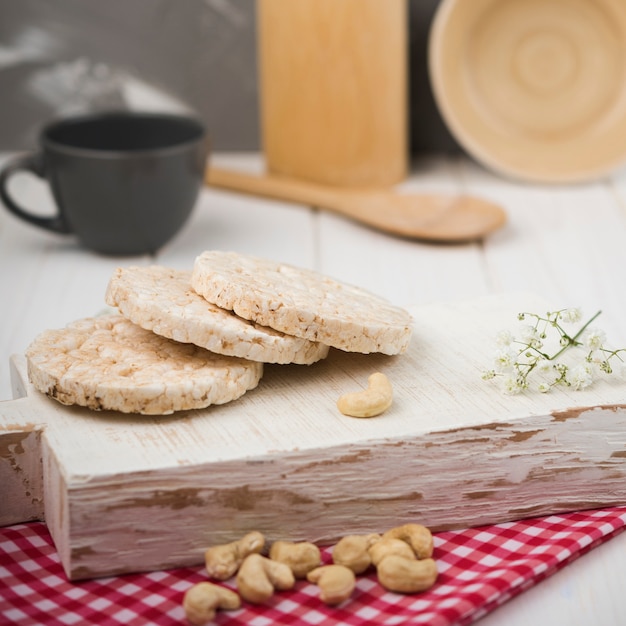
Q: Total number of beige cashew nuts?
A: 10